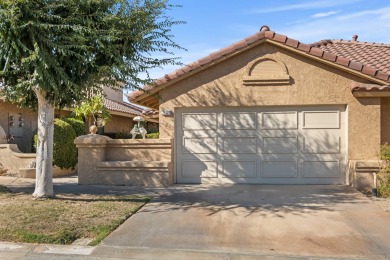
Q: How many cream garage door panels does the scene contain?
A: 12